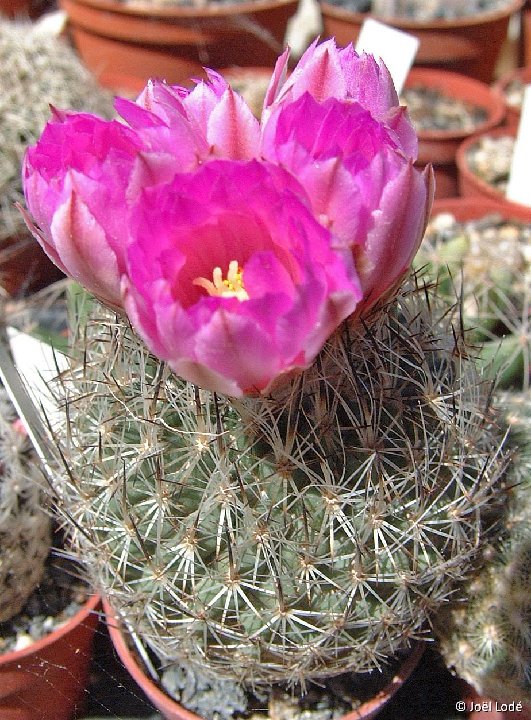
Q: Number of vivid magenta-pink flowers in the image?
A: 5